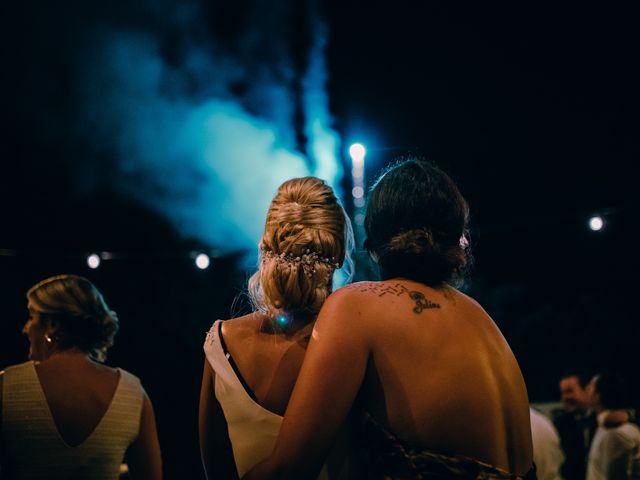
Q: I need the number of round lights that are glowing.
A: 4